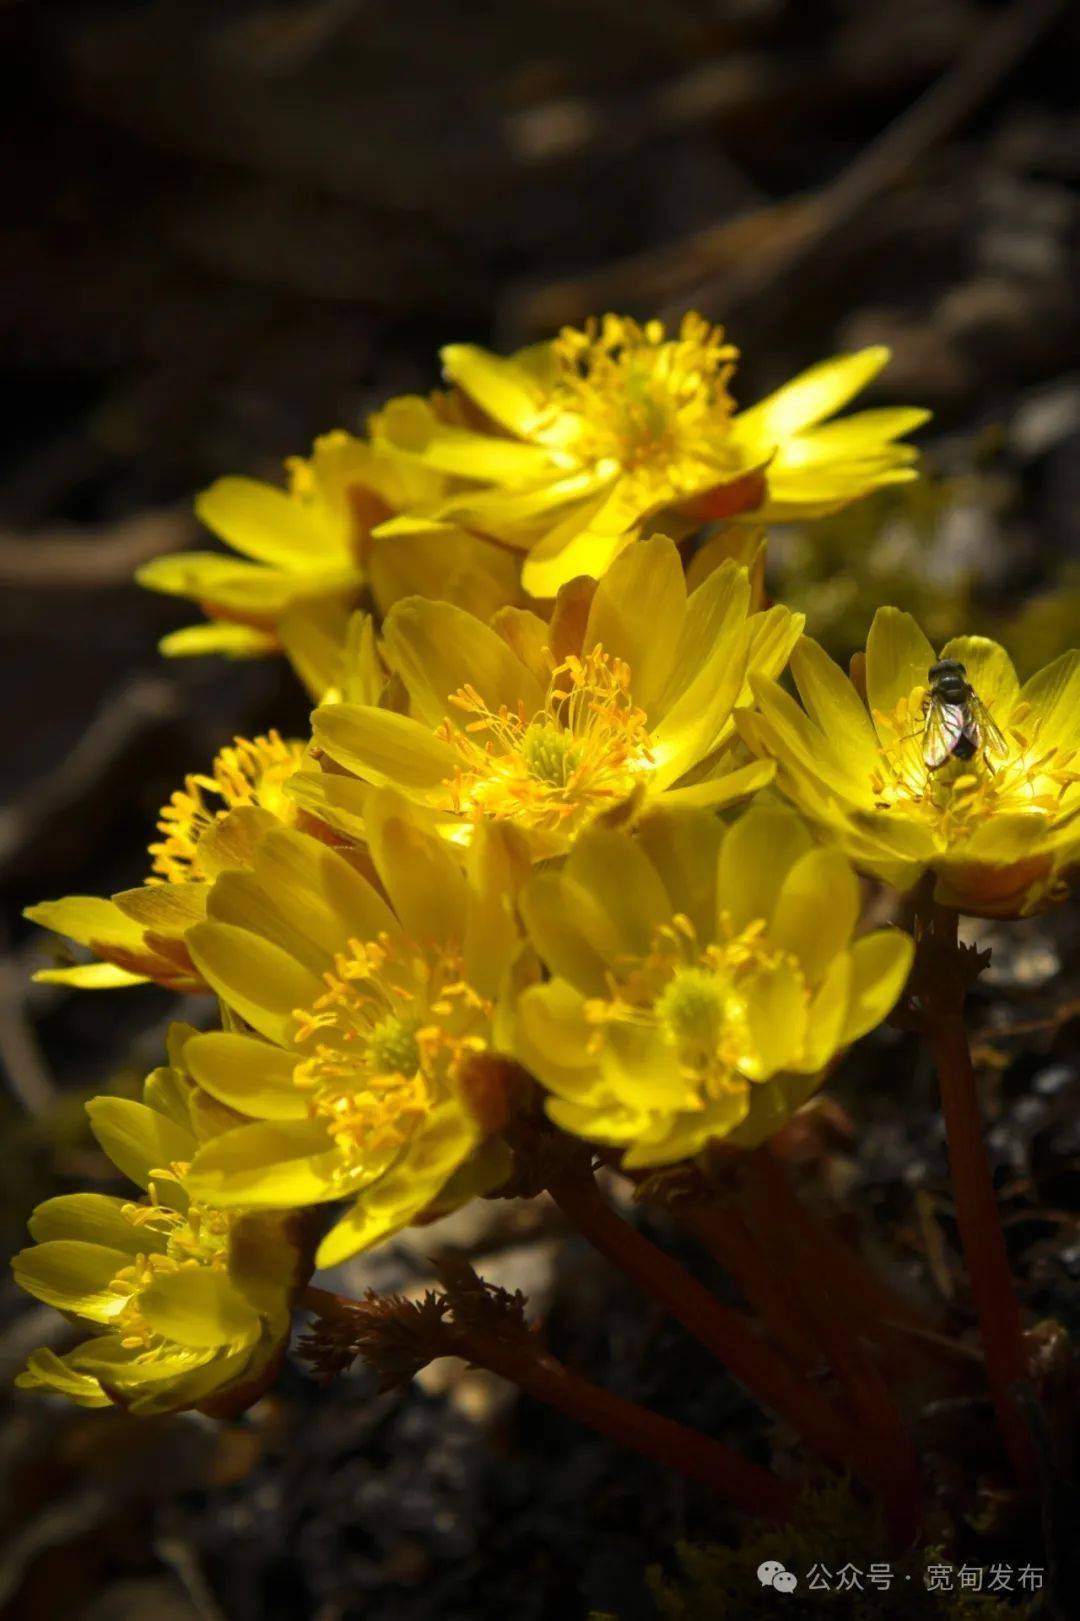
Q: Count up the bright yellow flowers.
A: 8